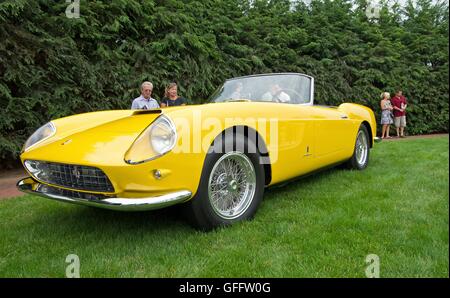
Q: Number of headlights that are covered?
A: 2